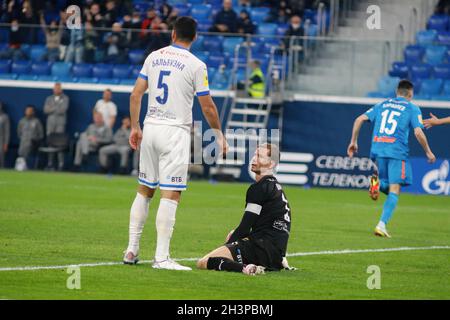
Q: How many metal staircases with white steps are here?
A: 1